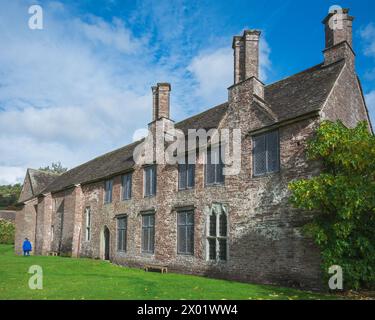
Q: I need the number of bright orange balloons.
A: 0